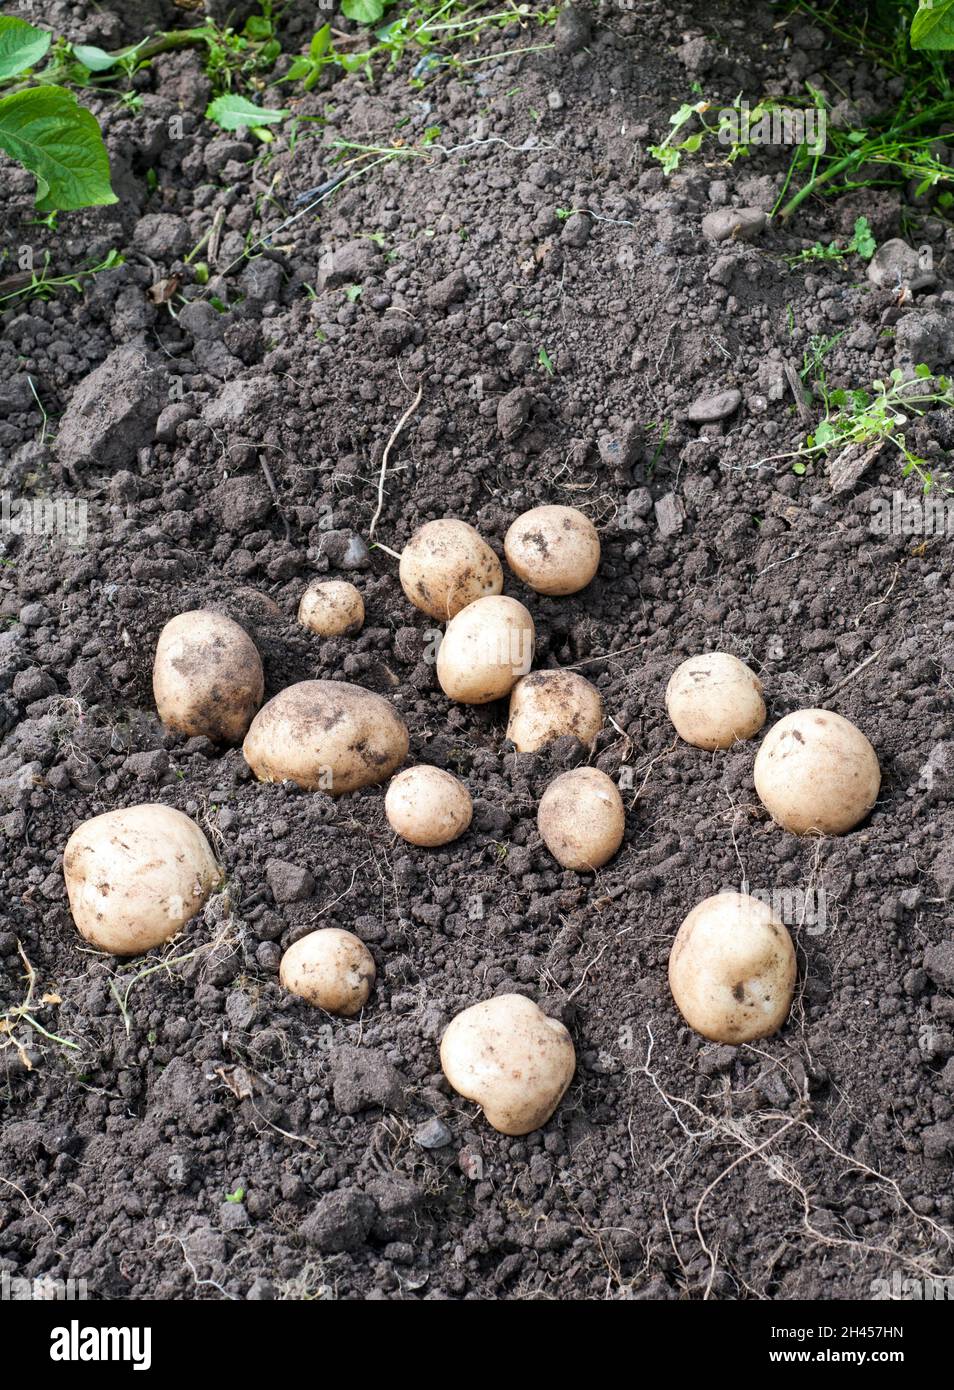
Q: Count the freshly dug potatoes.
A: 15